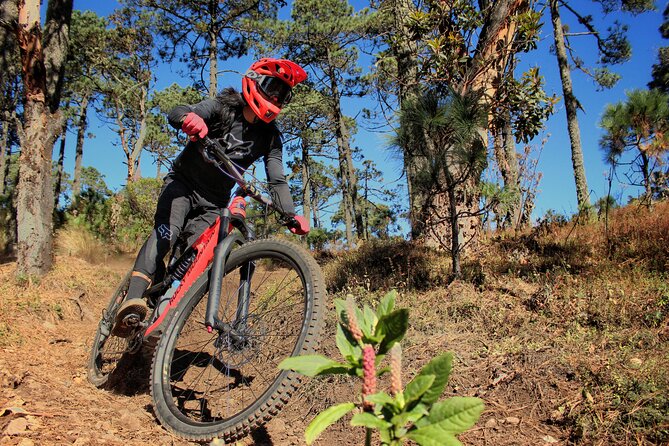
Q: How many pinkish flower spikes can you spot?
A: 3